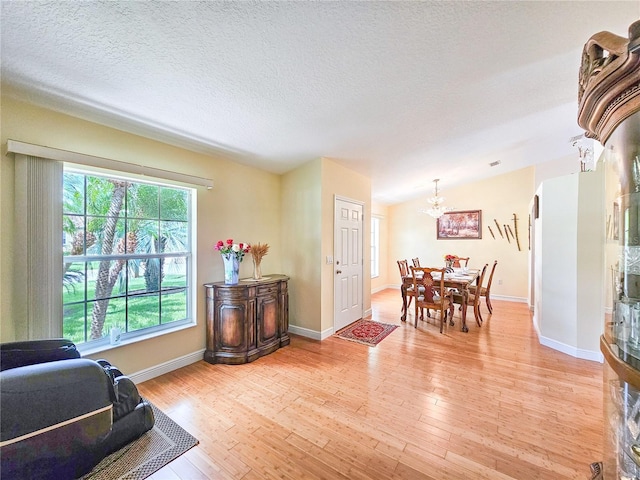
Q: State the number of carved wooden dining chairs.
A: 6